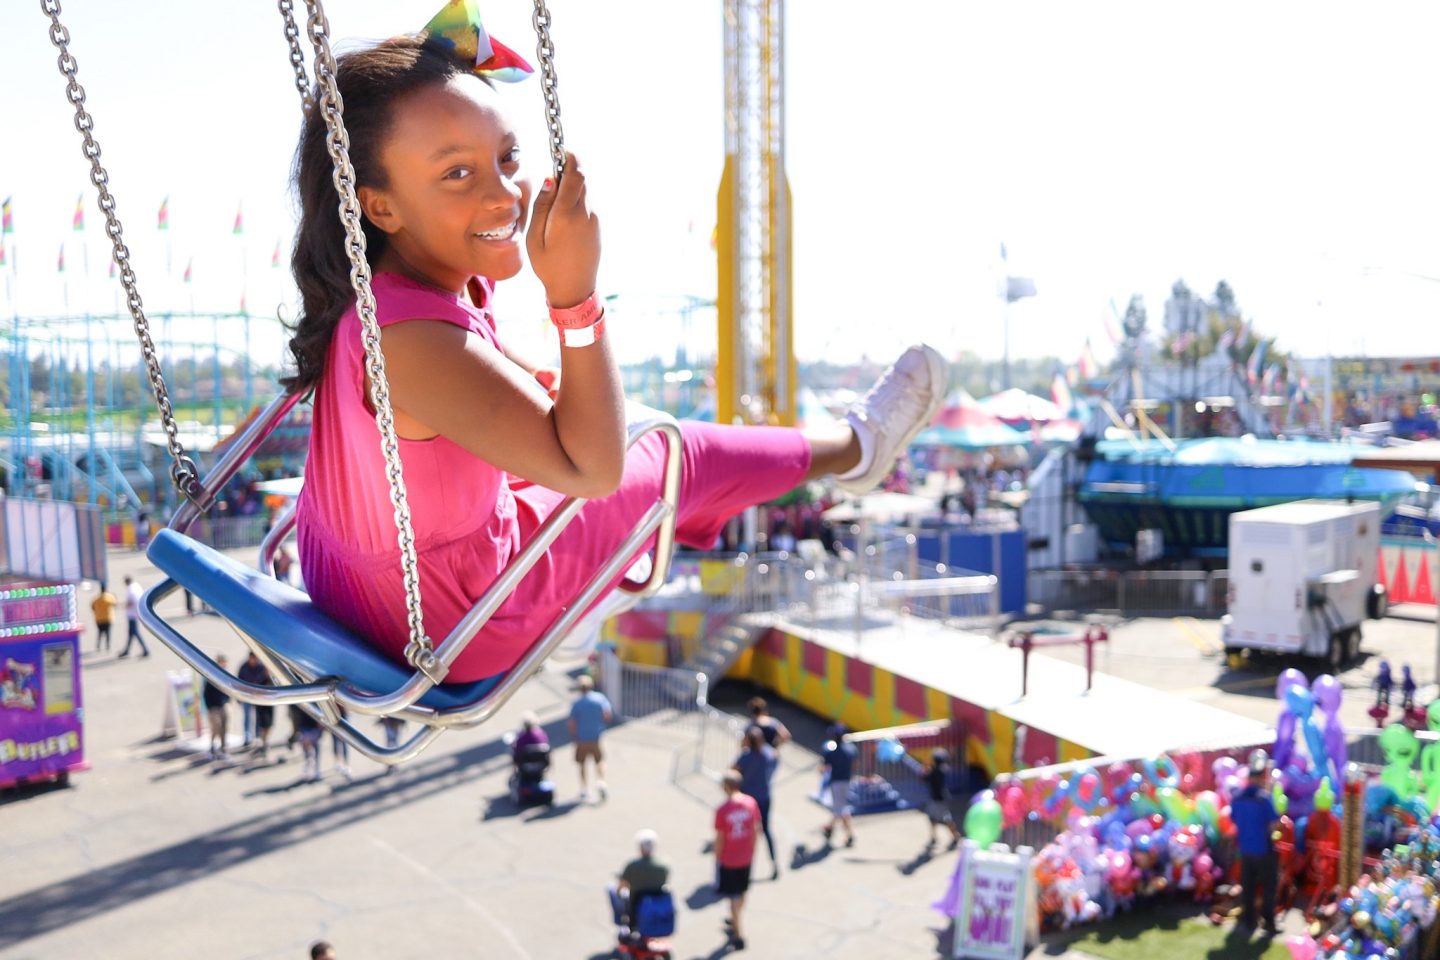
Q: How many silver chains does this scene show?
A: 4